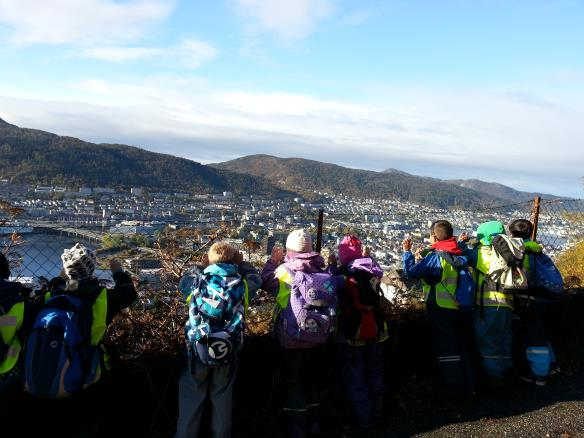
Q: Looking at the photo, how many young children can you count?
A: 8